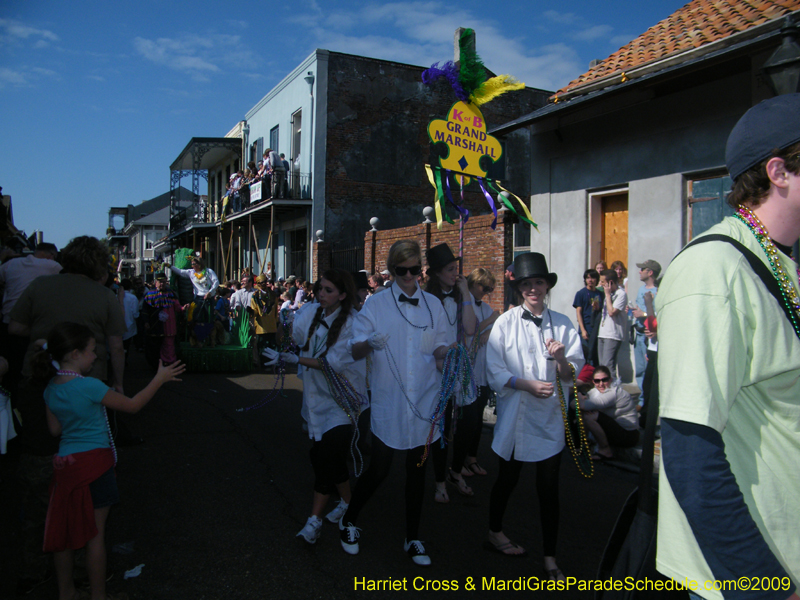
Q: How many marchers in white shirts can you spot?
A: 5